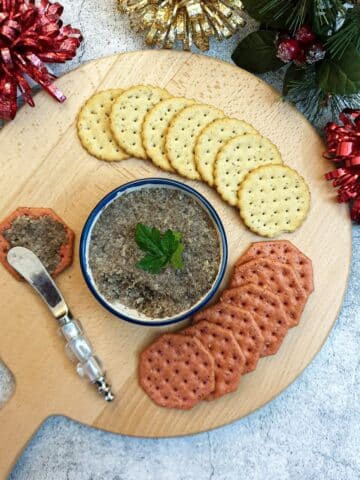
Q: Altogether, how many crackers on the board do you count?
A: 14